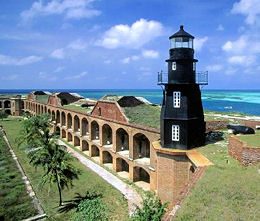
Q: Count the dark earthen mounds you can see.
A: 3